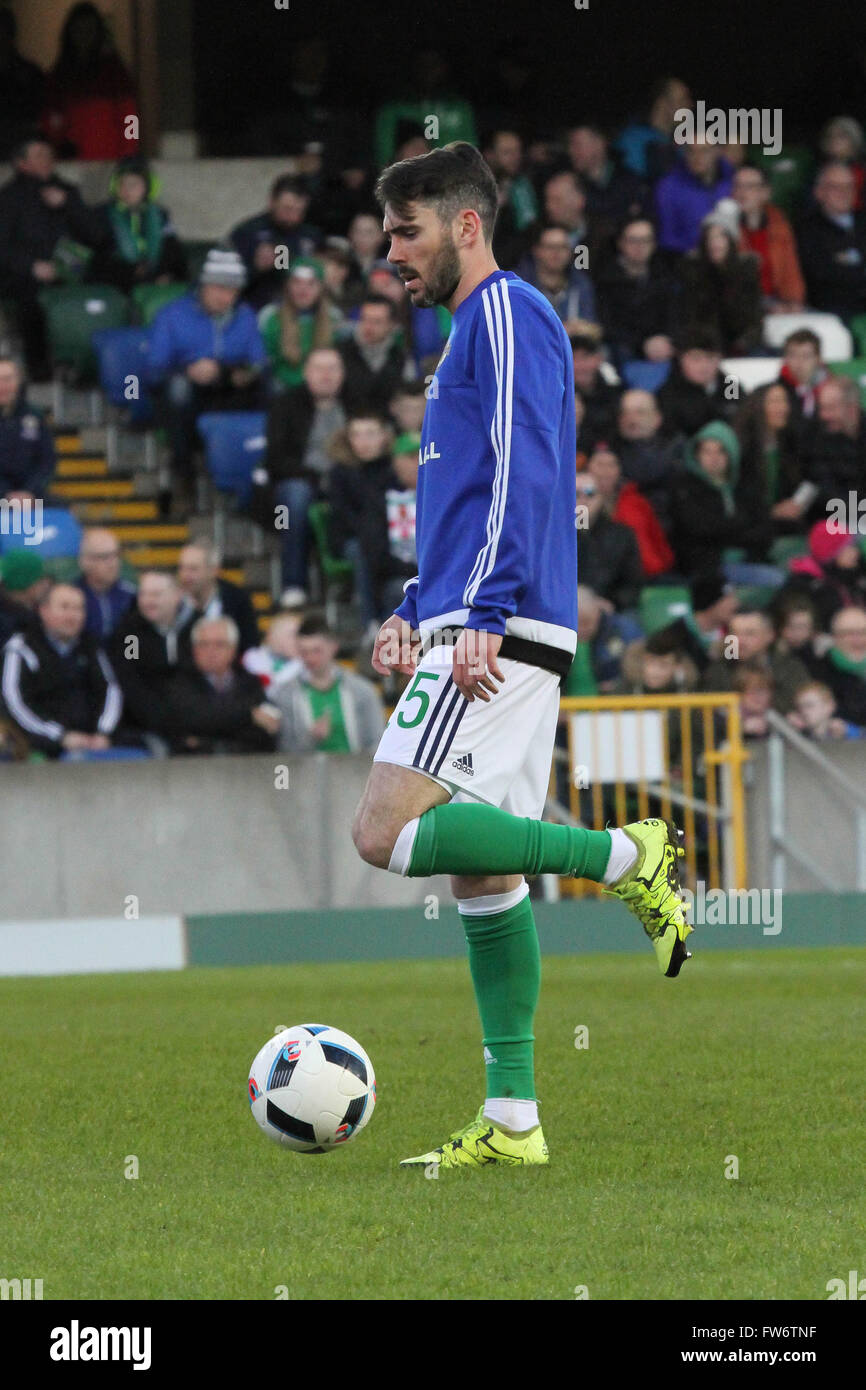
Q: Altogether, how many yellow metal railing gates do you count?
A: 1